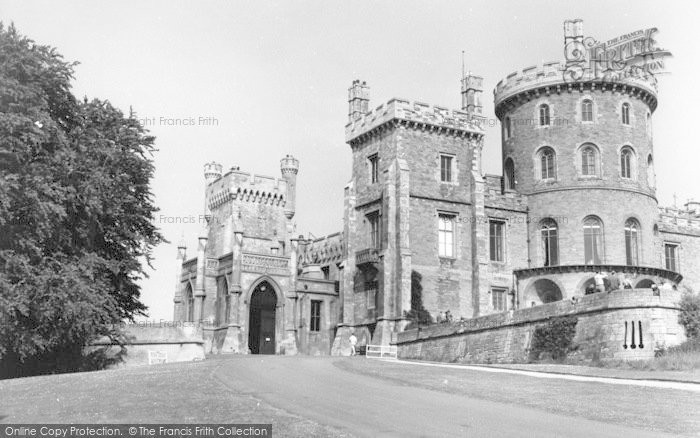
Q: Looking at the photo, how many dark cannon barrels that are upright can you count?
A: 3